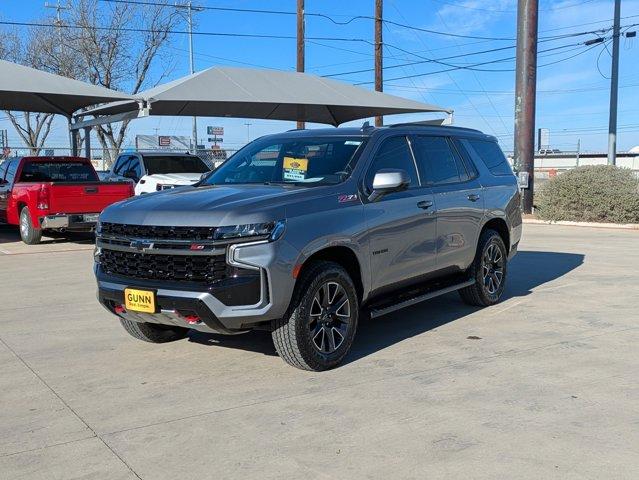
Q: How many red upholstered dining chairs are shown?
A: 0